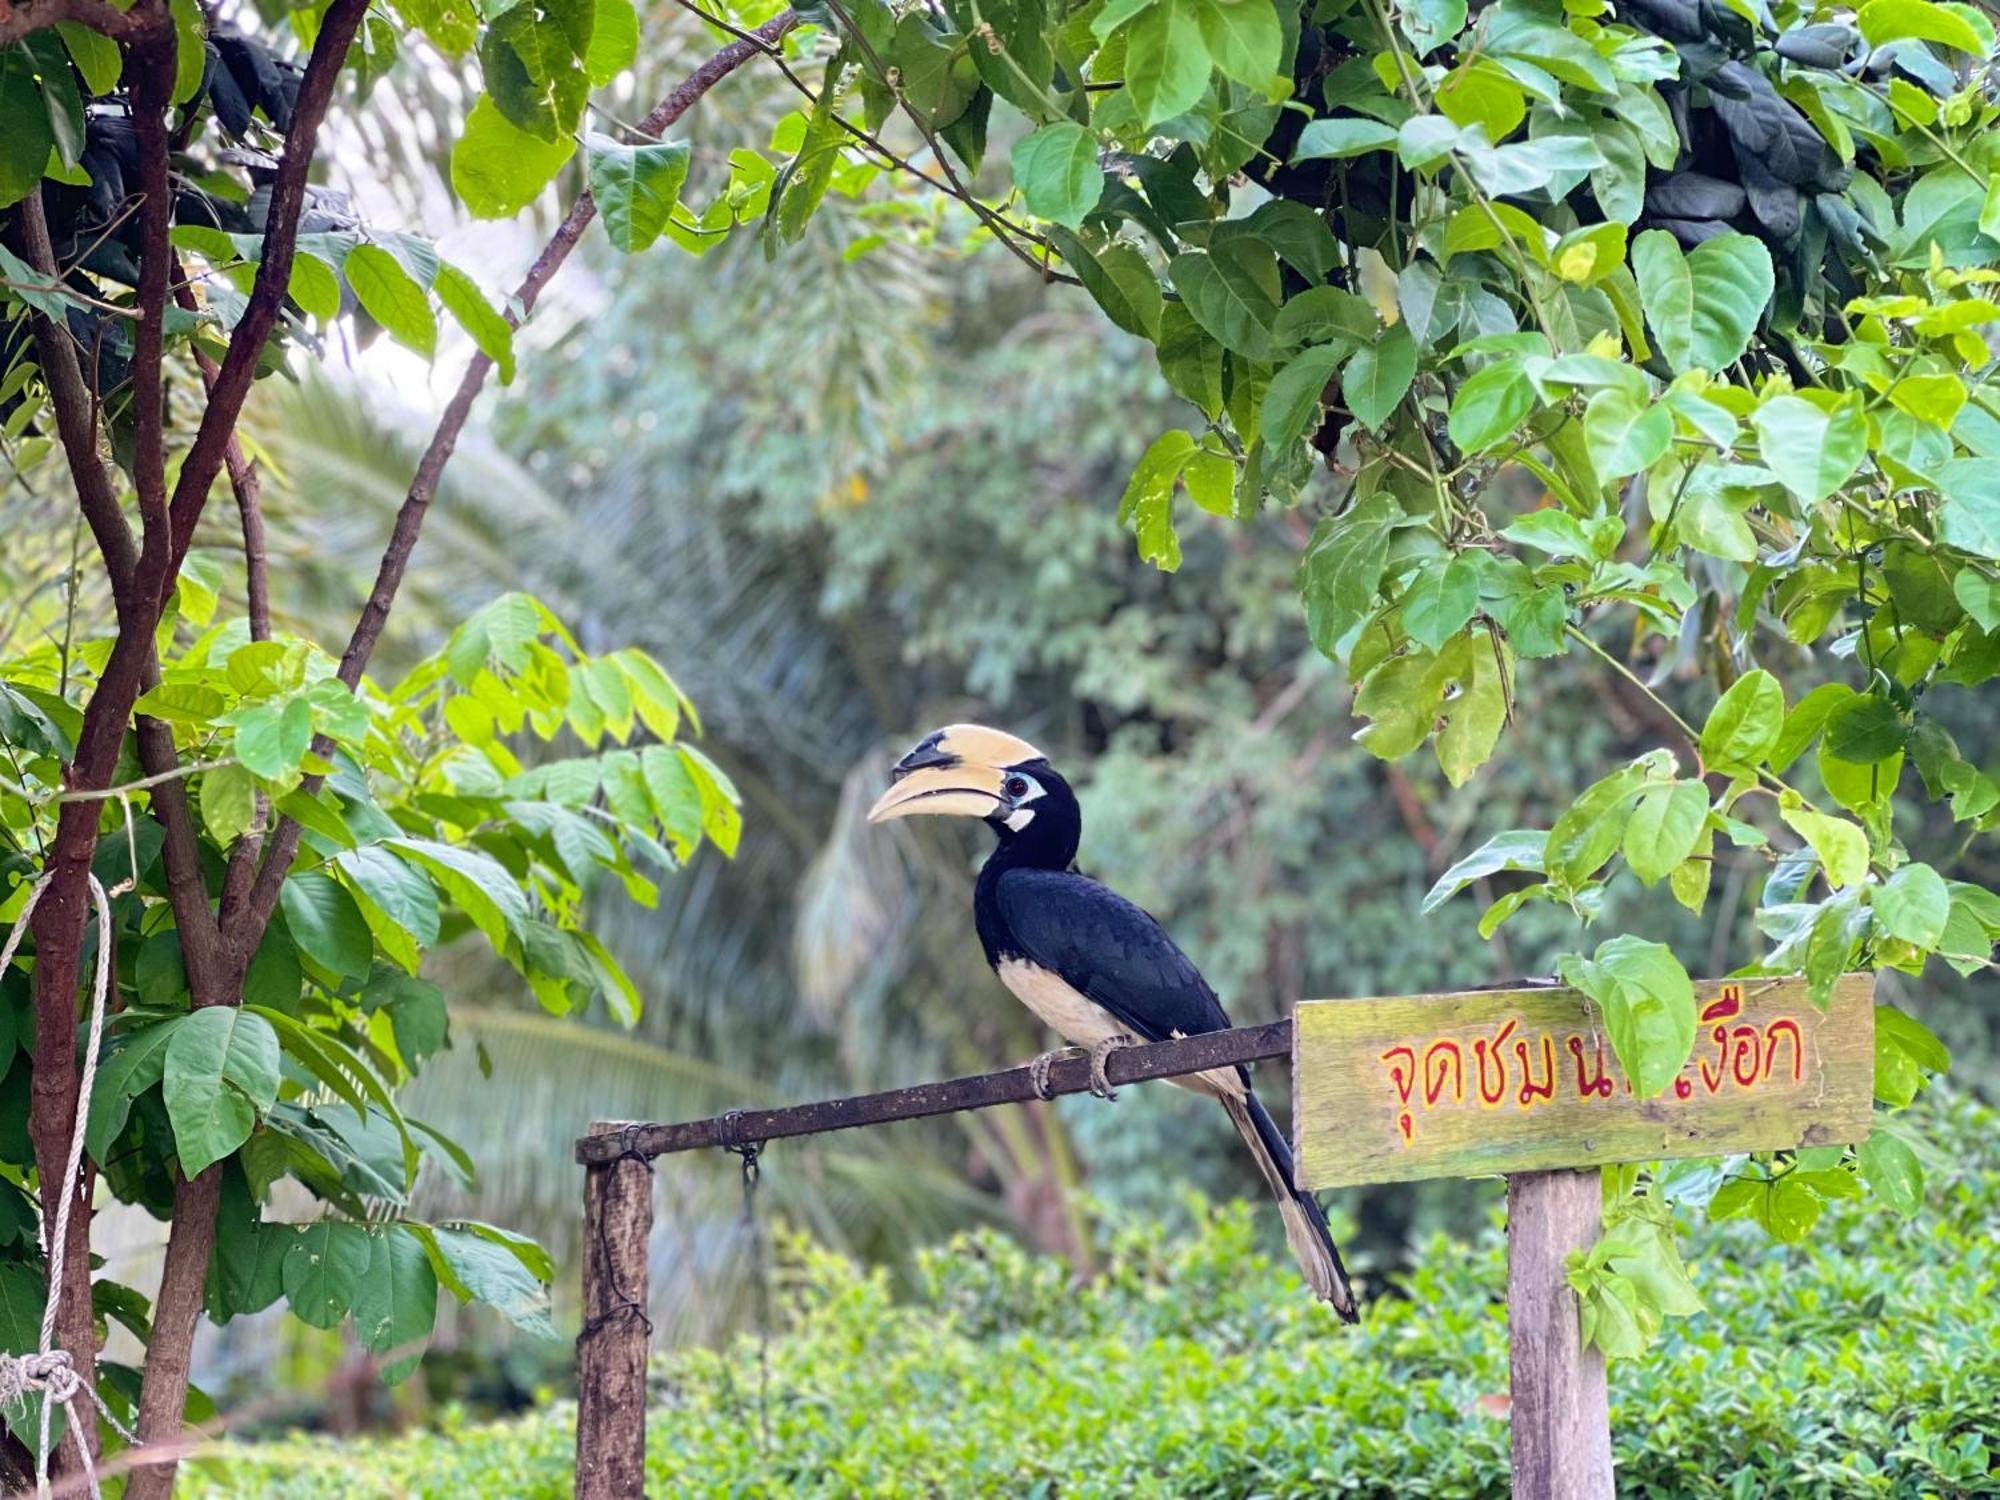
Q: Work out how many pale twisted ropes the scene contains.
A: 1